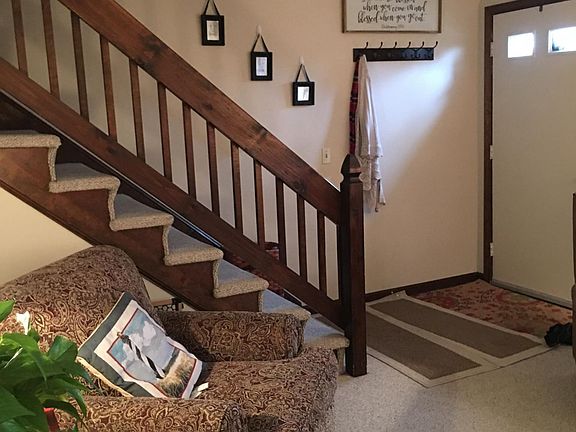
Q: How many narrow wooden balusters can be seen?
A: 13